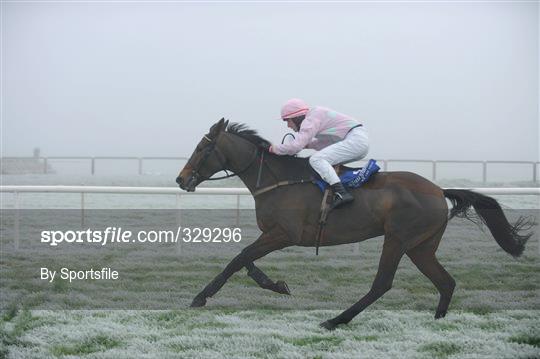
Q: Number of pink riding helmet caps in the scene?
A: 1